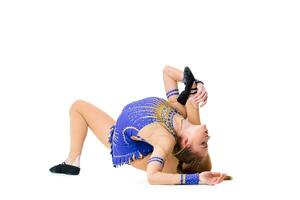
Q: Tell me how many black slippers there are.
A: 2